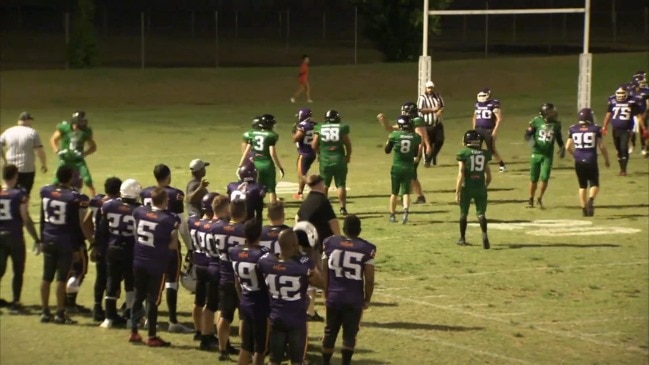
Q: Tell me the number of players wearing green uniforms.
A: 8